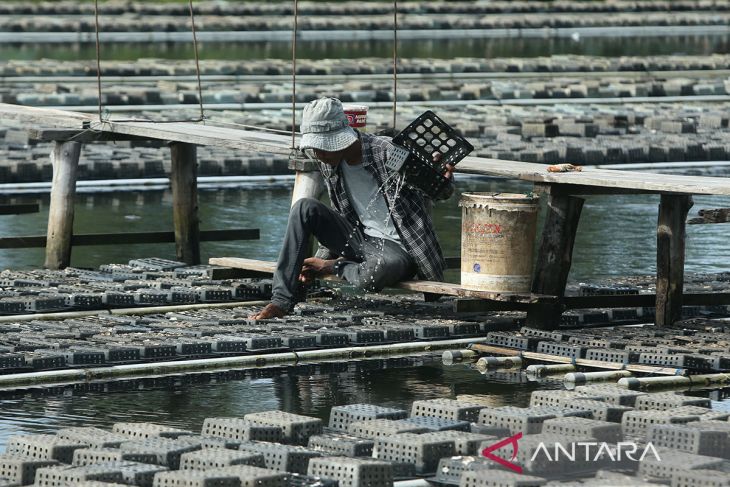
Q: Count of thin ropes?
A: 4